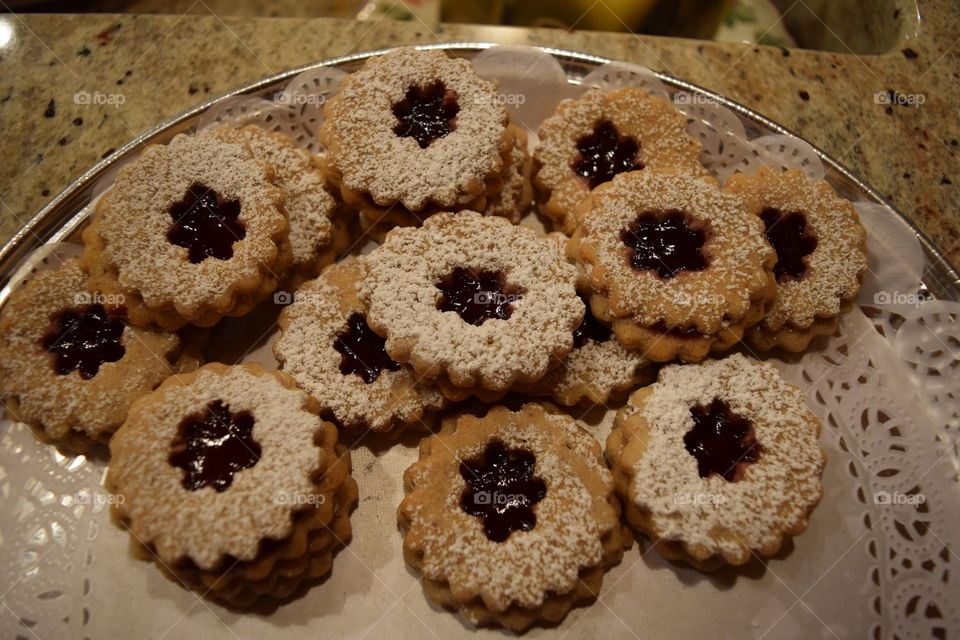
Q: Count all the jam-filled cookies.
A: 12